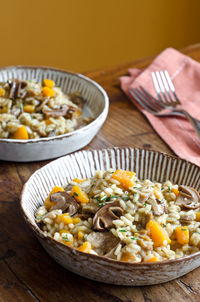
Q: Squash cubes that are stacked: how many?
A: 2